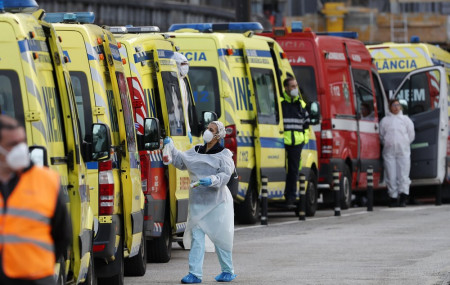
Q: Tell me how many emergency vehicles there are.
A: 6